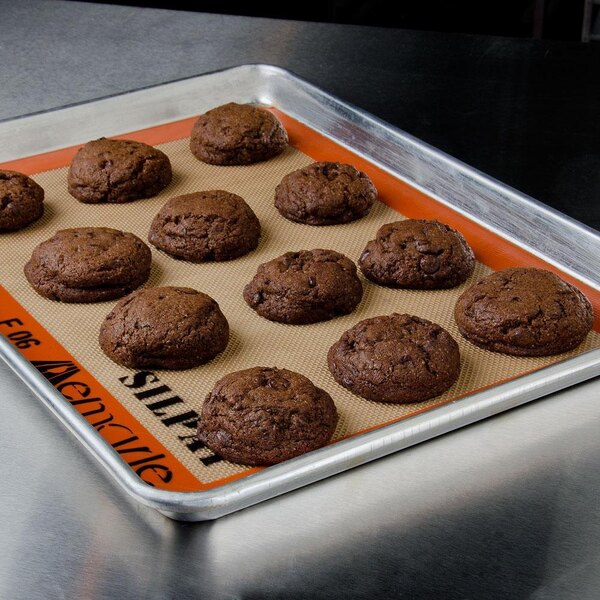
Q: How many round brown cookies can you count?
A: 12